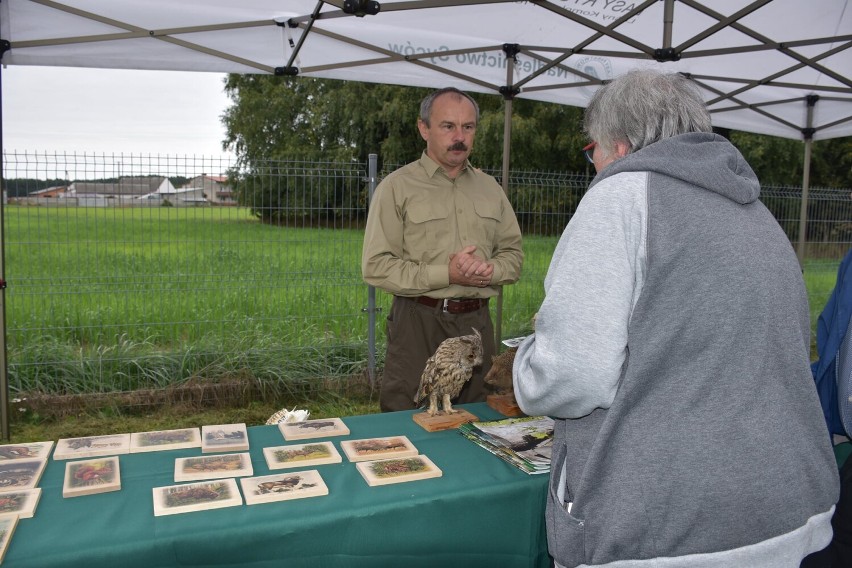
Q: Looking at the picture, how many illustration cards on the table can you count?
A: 15